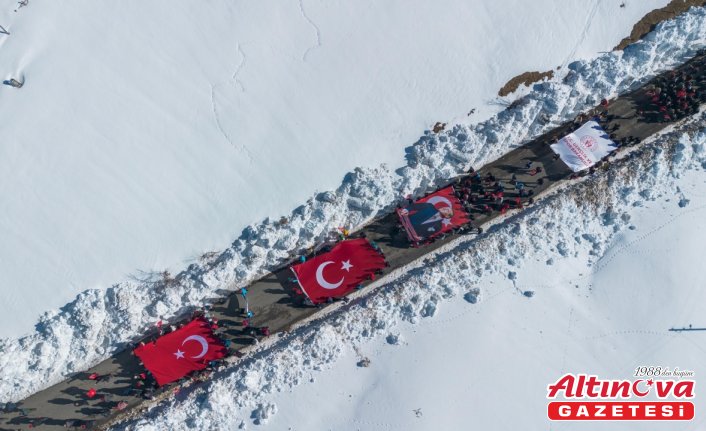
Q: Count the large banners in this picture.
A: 4